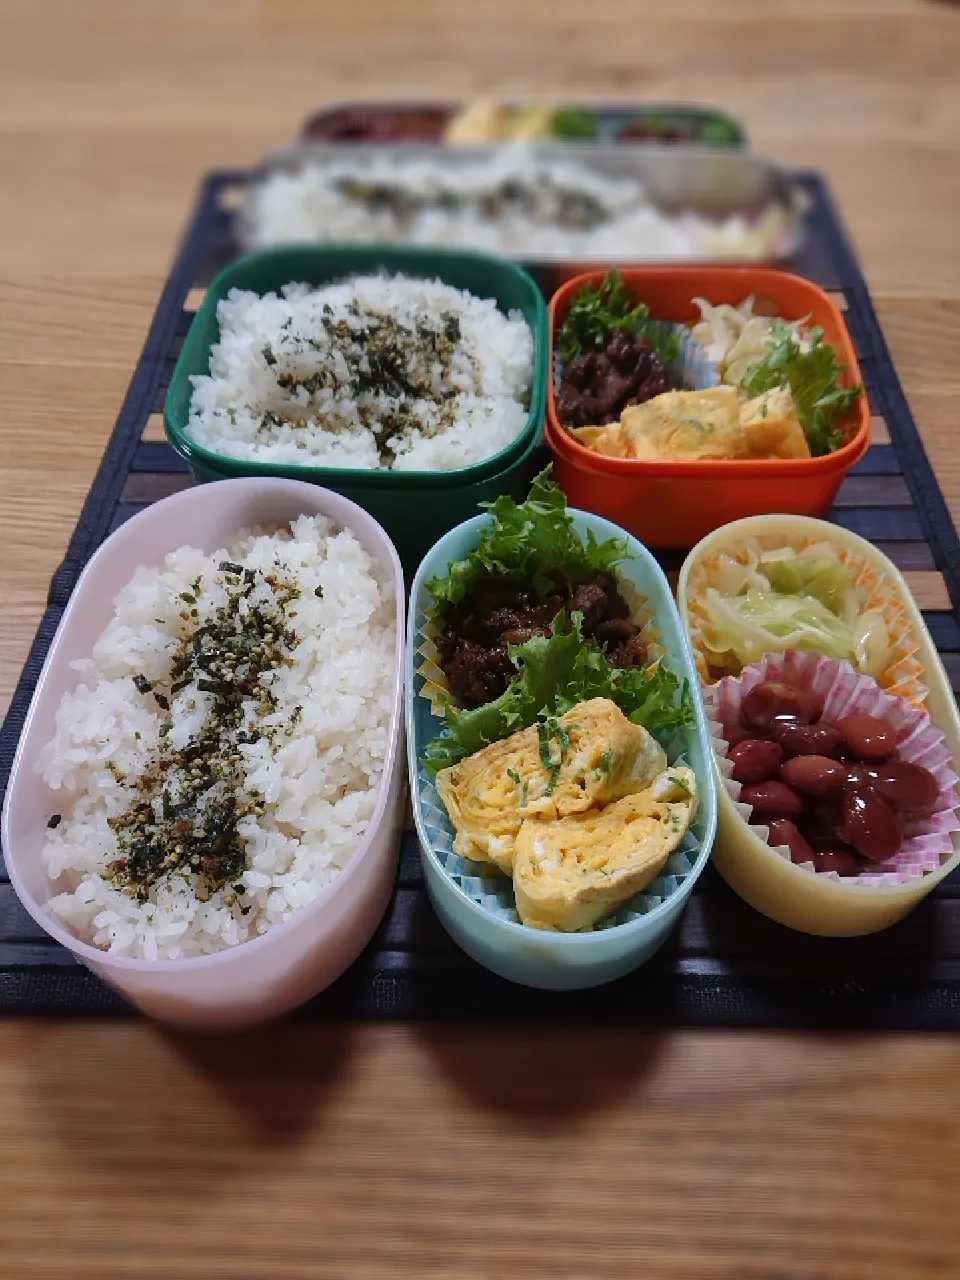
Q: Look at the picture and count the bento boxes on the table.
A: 7